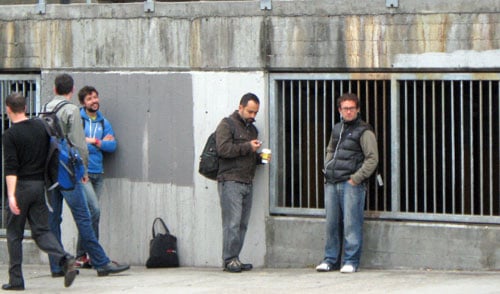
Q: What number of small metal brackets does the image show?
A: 4